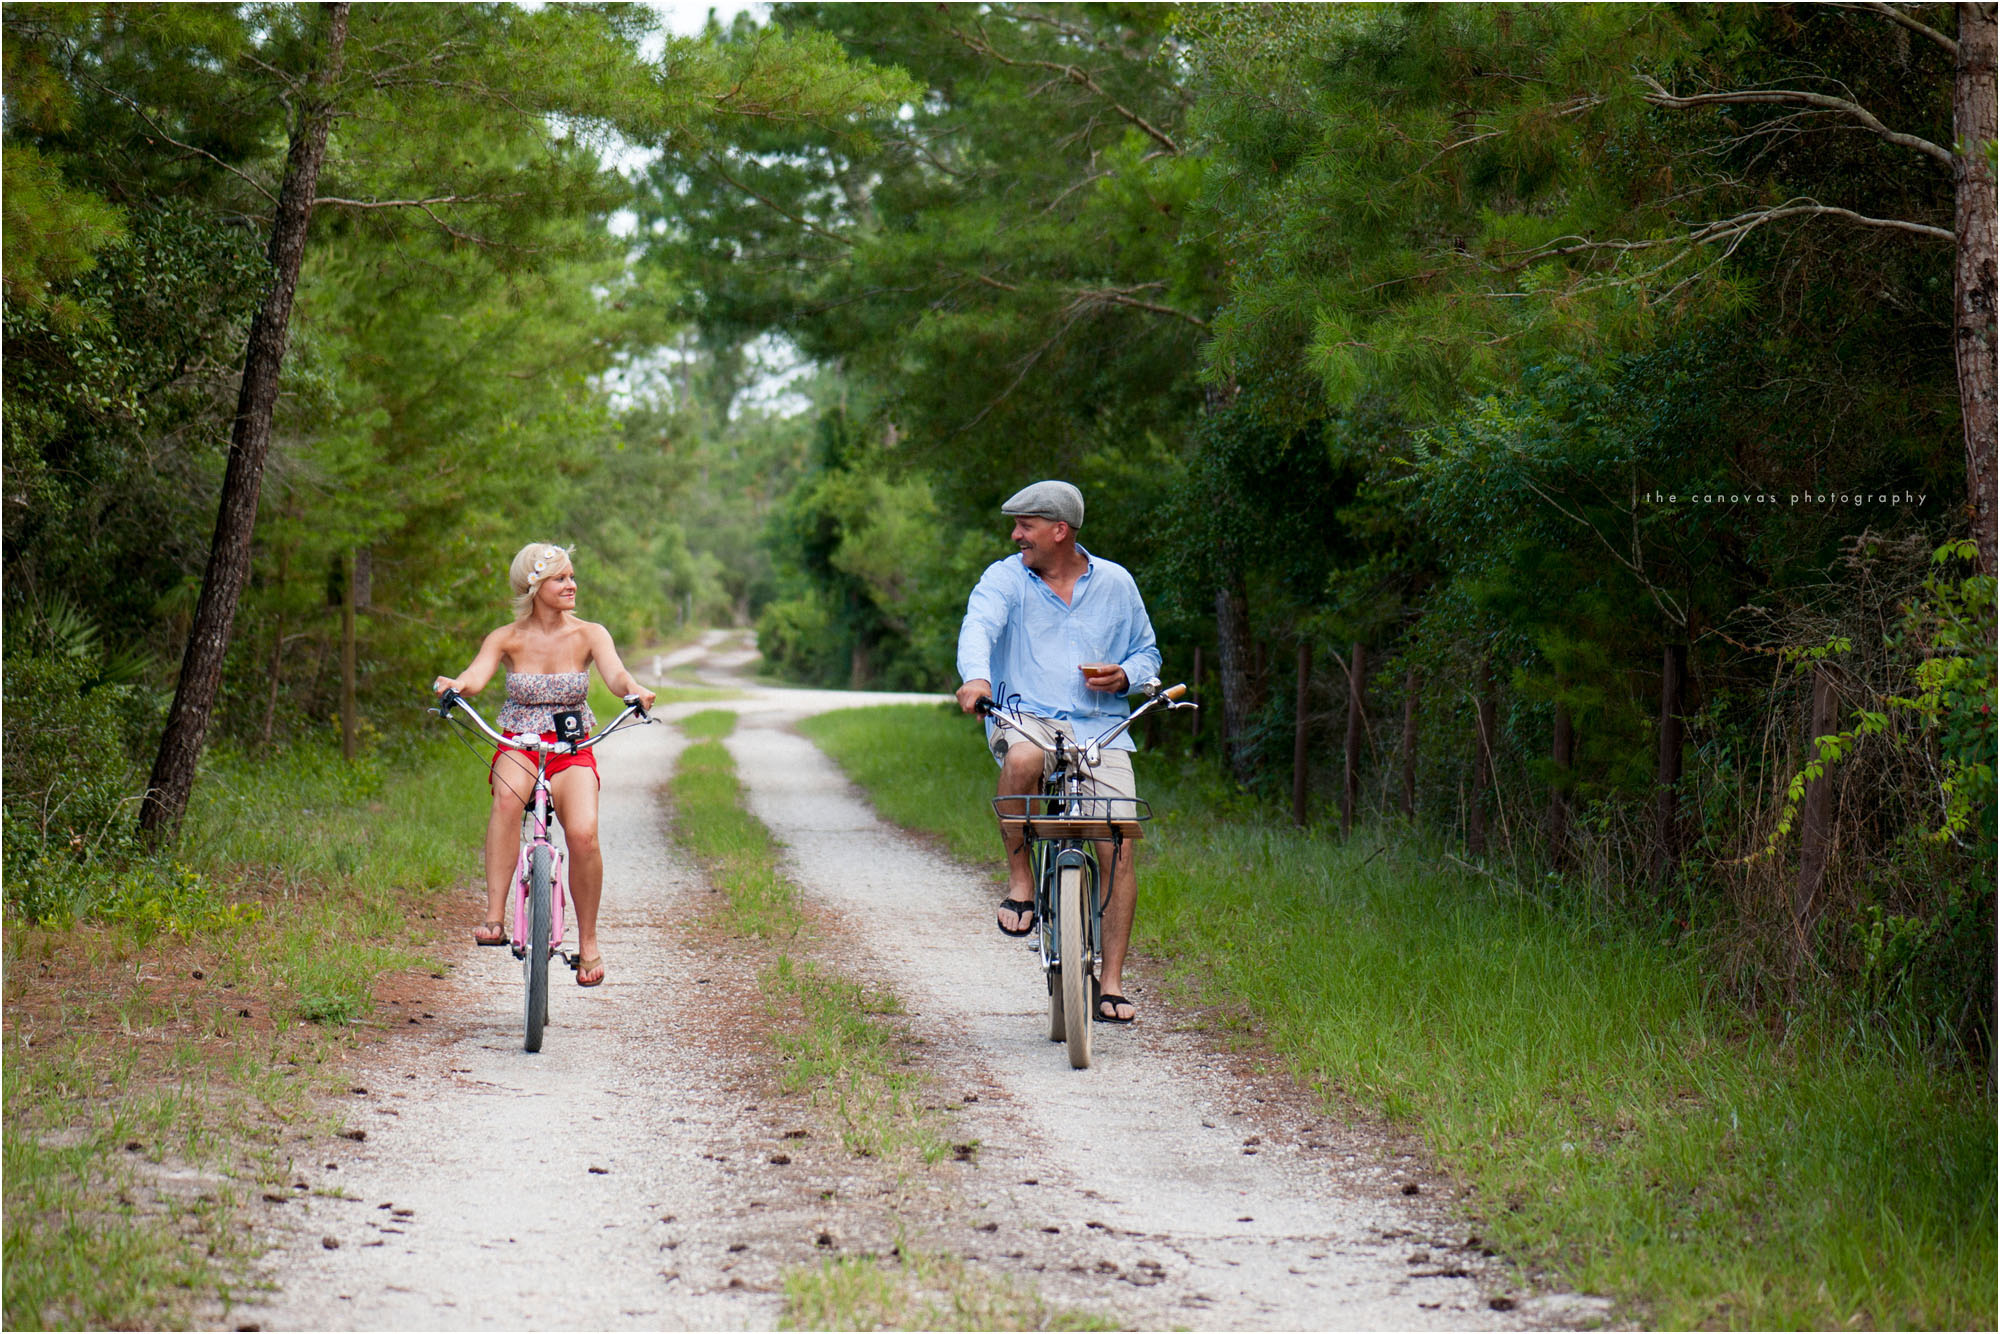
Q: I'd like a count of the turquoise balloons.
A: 0